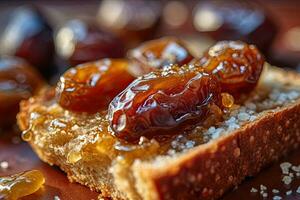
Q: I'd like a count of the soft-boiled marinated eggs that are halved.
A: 0